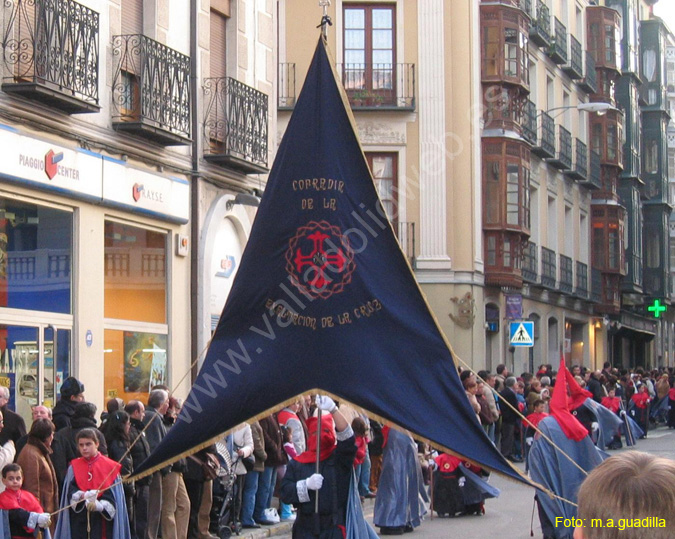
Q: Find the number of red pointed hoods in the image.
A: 2